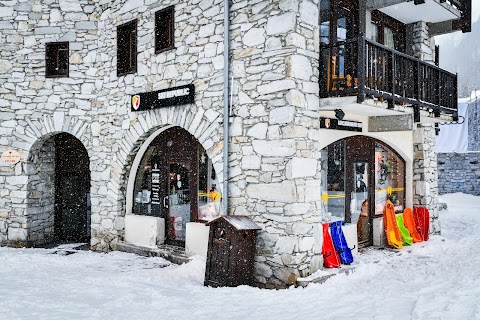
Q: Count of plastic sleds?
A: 6